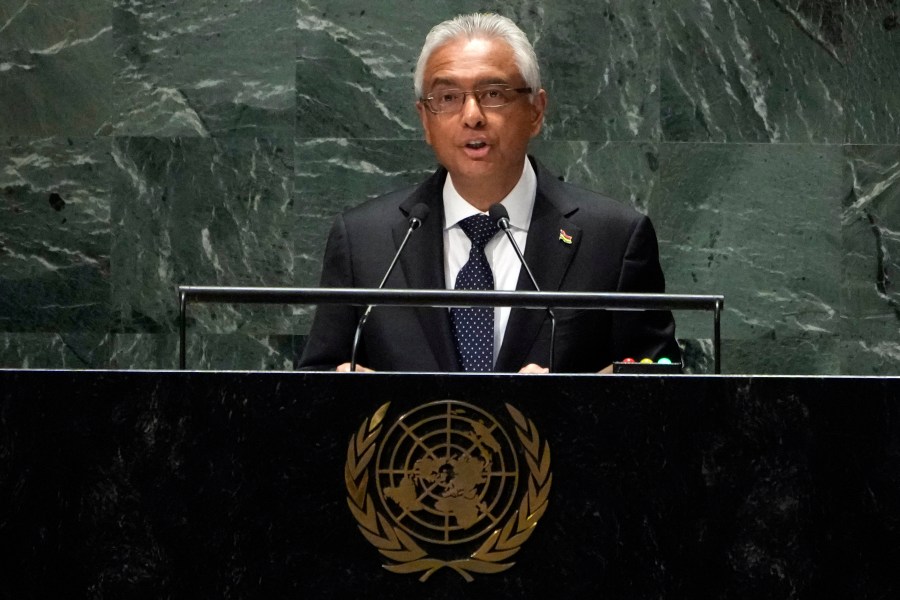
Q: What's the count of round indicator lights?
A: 3